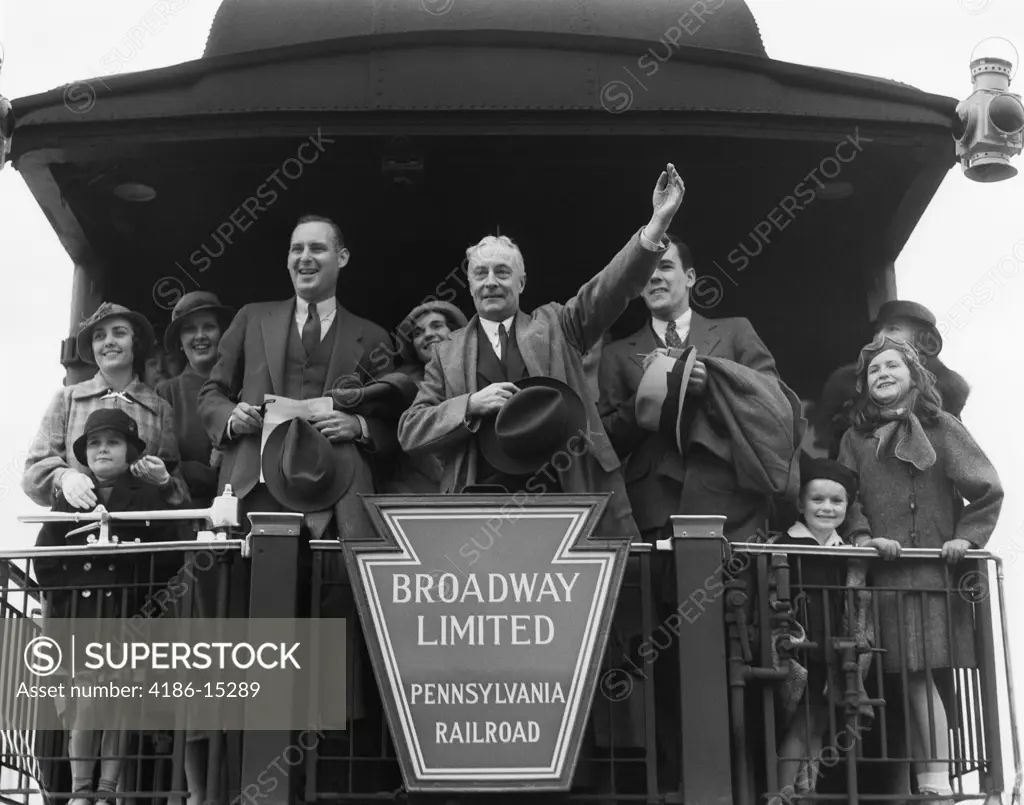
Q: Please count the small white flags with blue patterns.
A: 0